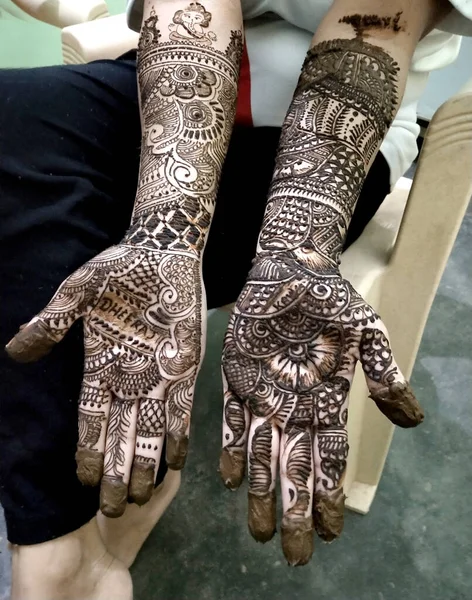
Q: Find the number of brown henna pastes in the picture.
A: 10